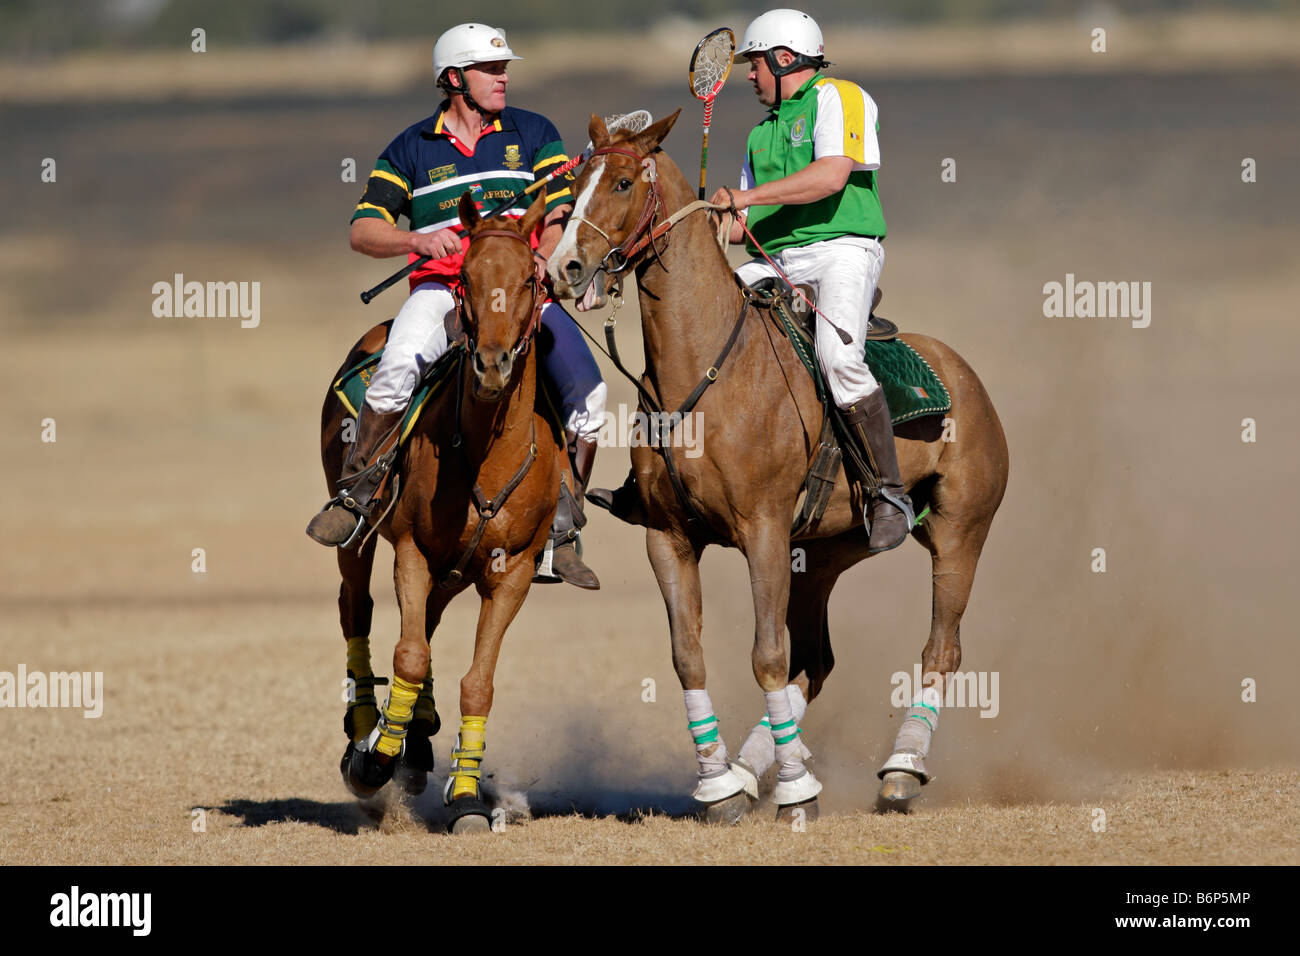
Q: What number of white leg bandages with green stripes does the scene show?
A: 4